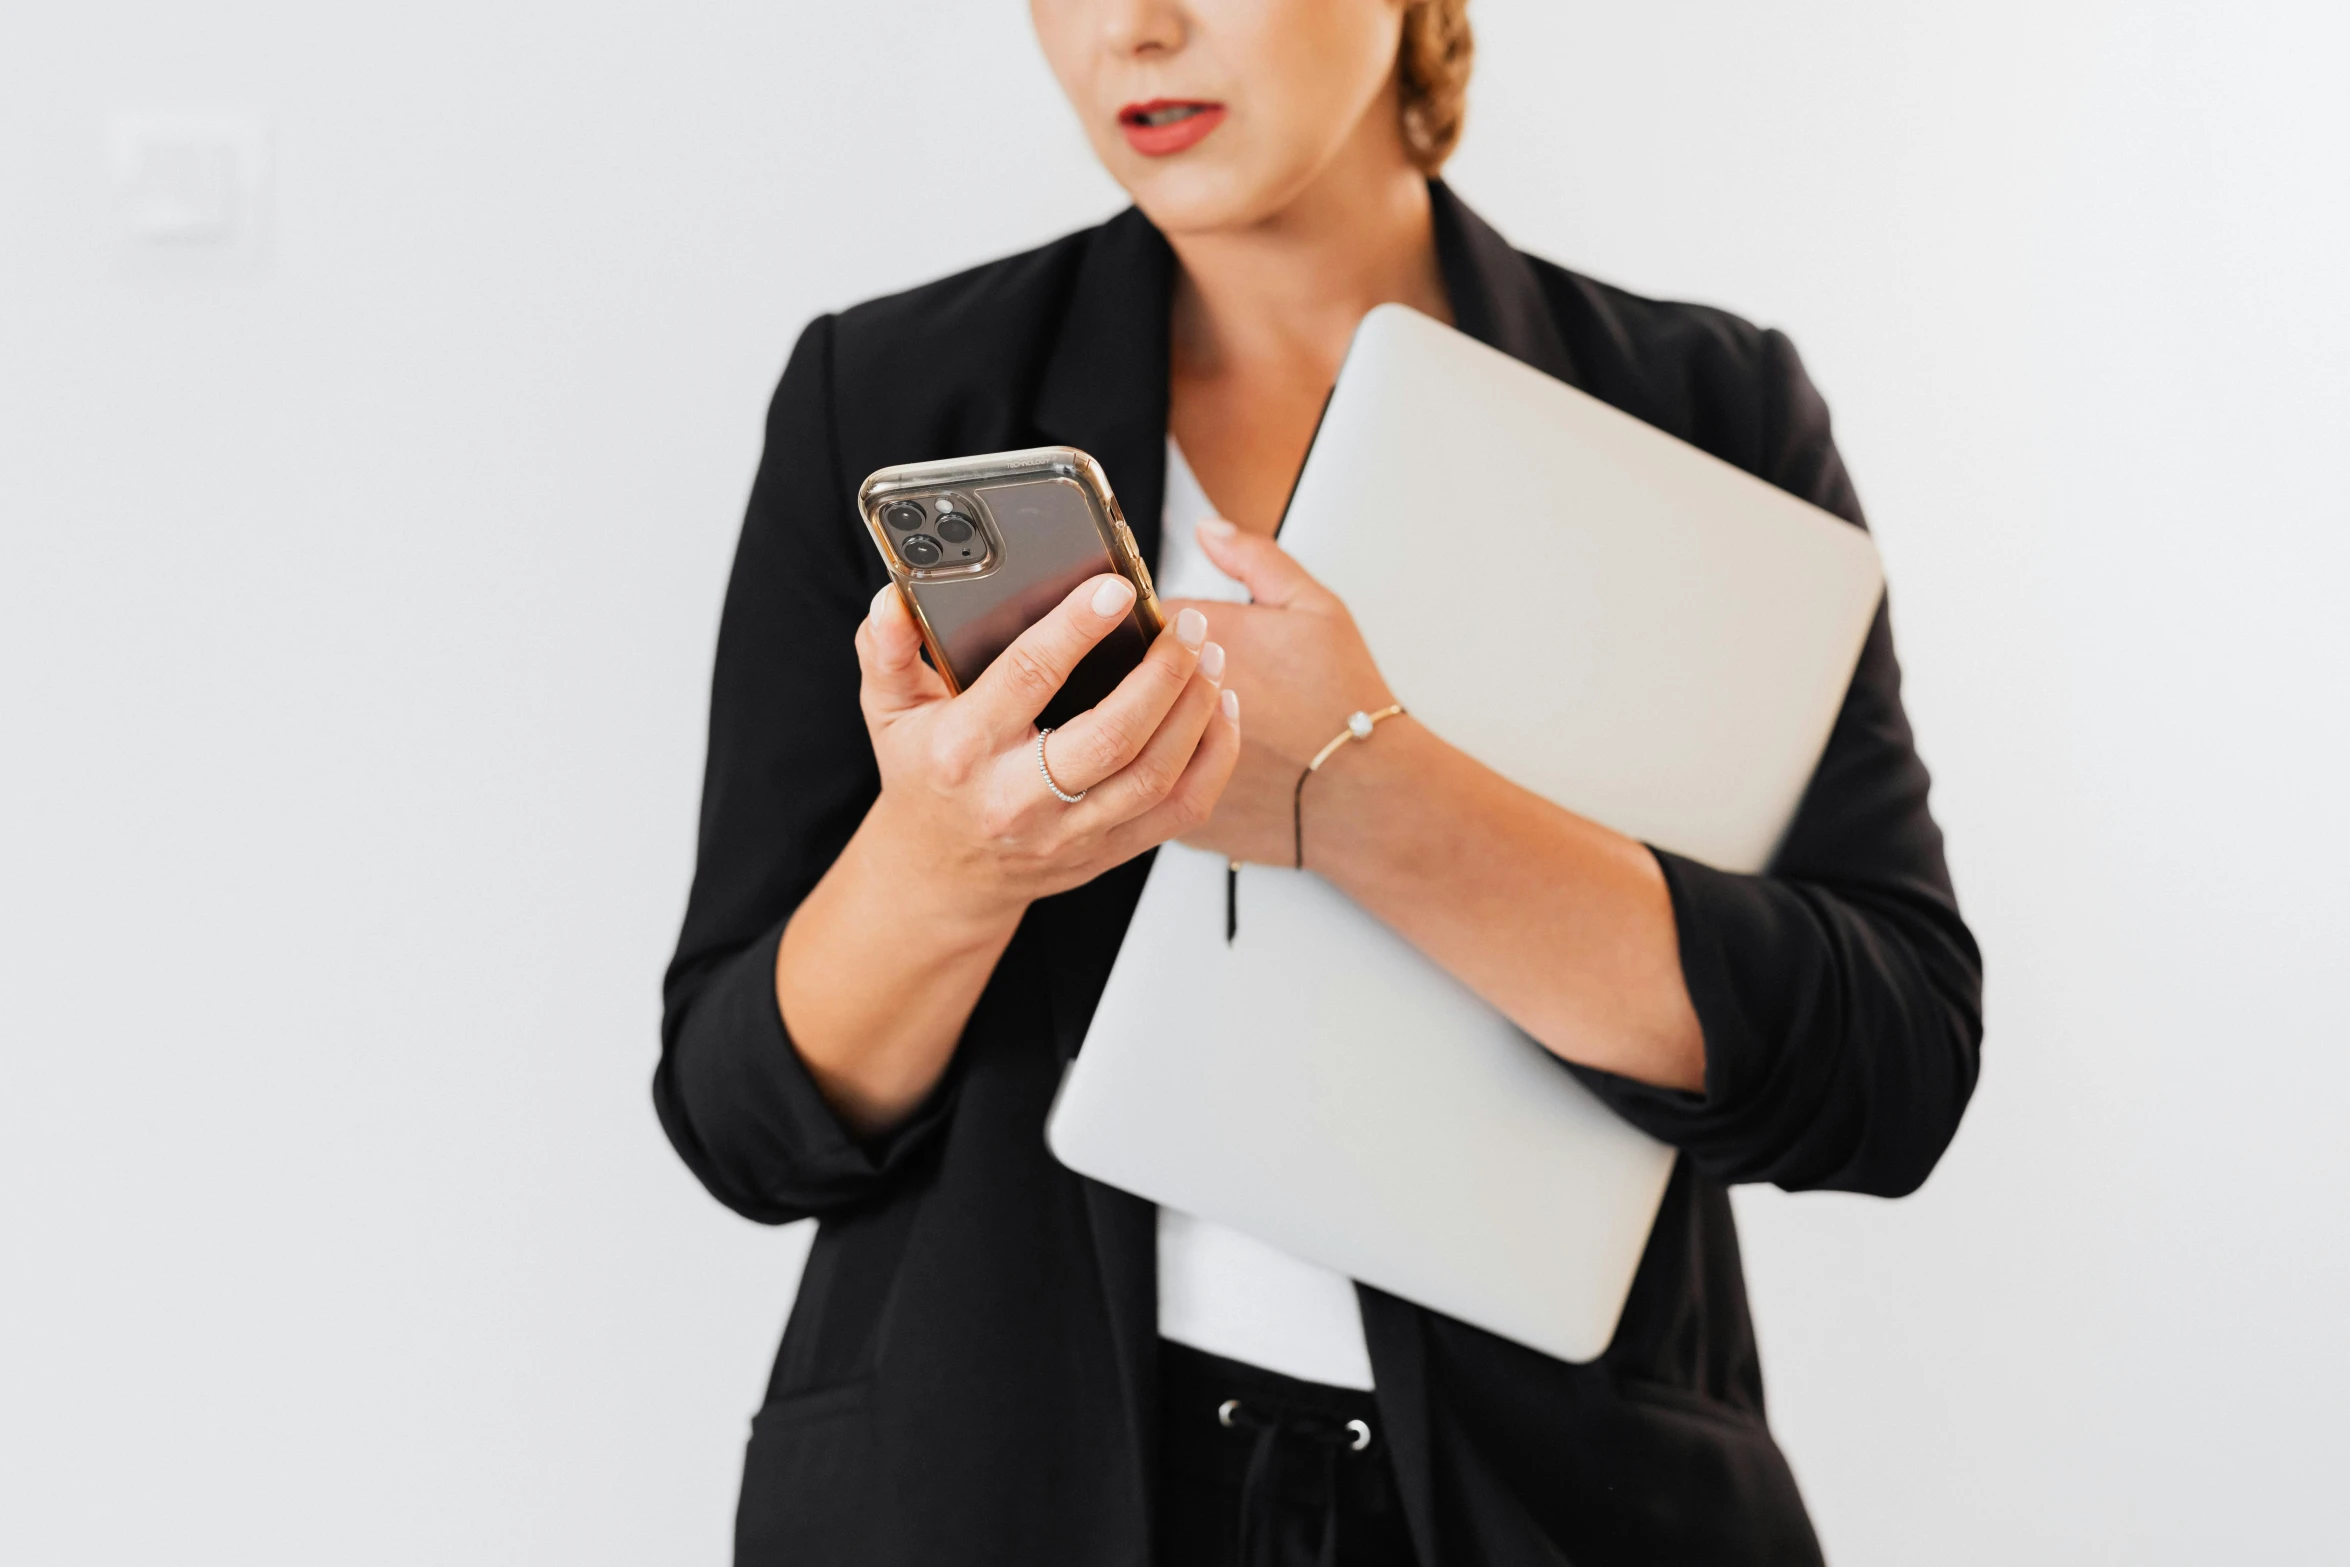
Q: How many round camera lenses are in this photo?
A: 3